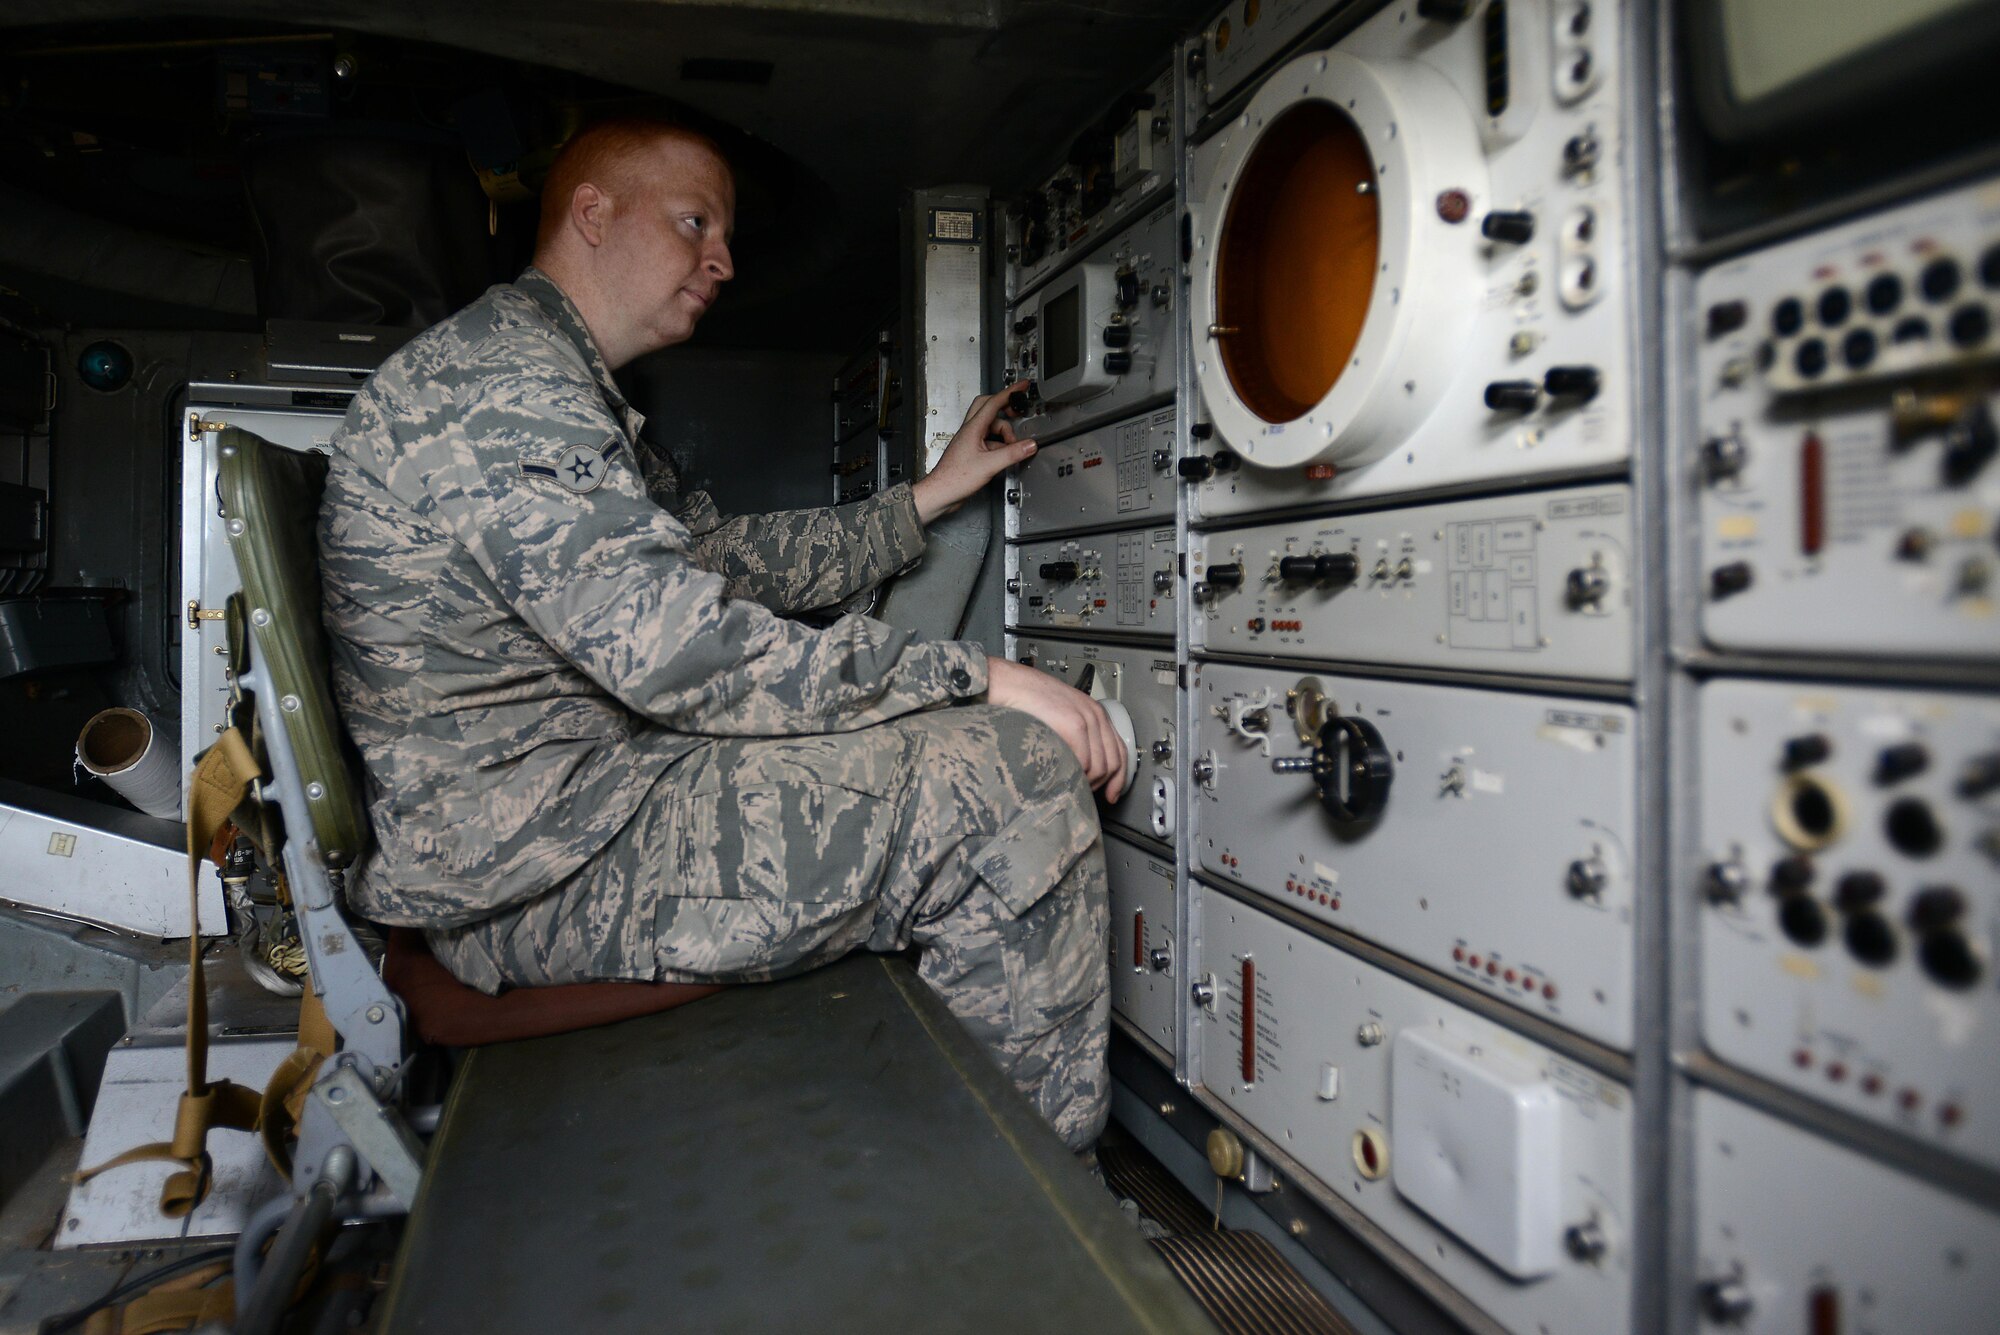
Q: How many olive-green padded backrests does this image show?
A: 1